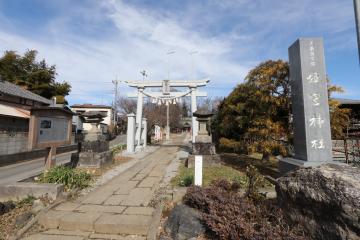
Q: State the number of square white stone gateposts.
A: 2